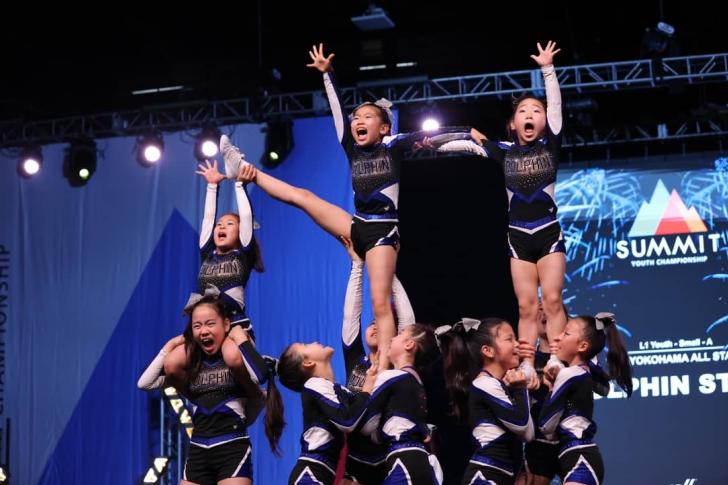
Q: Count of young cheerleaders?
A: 10